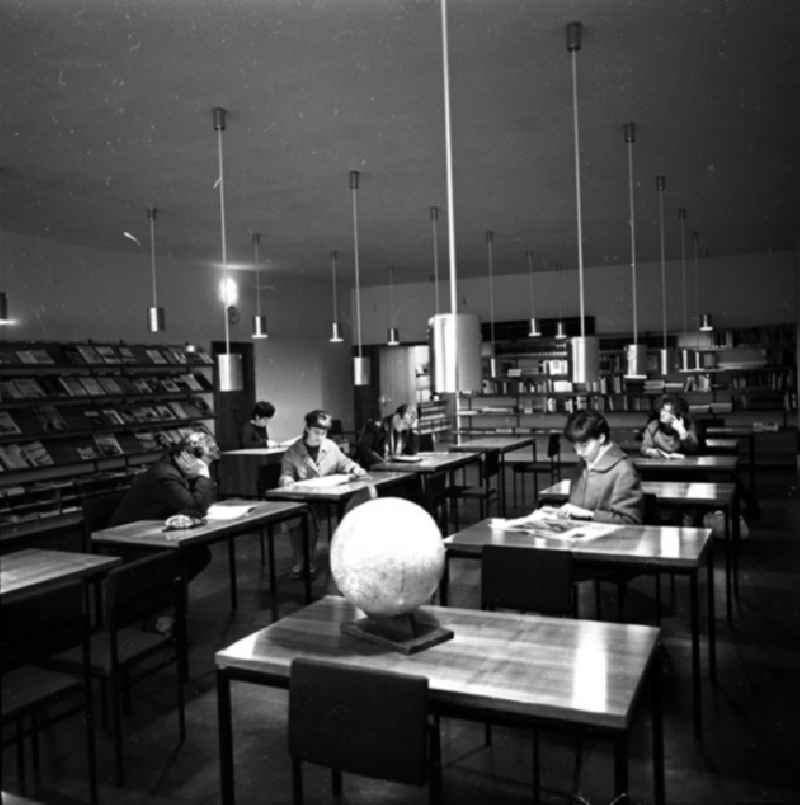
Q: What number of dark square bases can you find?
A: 1